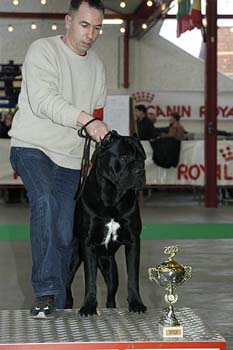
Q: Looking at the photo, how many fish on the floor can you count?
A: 0